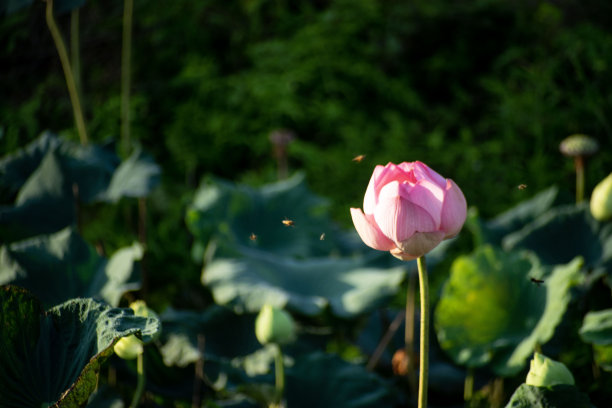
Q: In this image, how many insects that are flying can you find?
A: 6